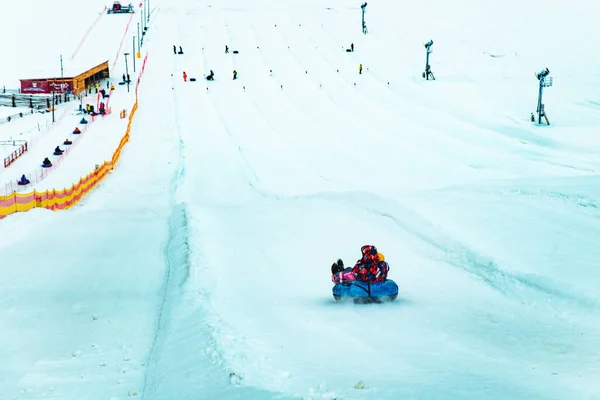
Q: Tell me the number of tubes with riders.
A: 7